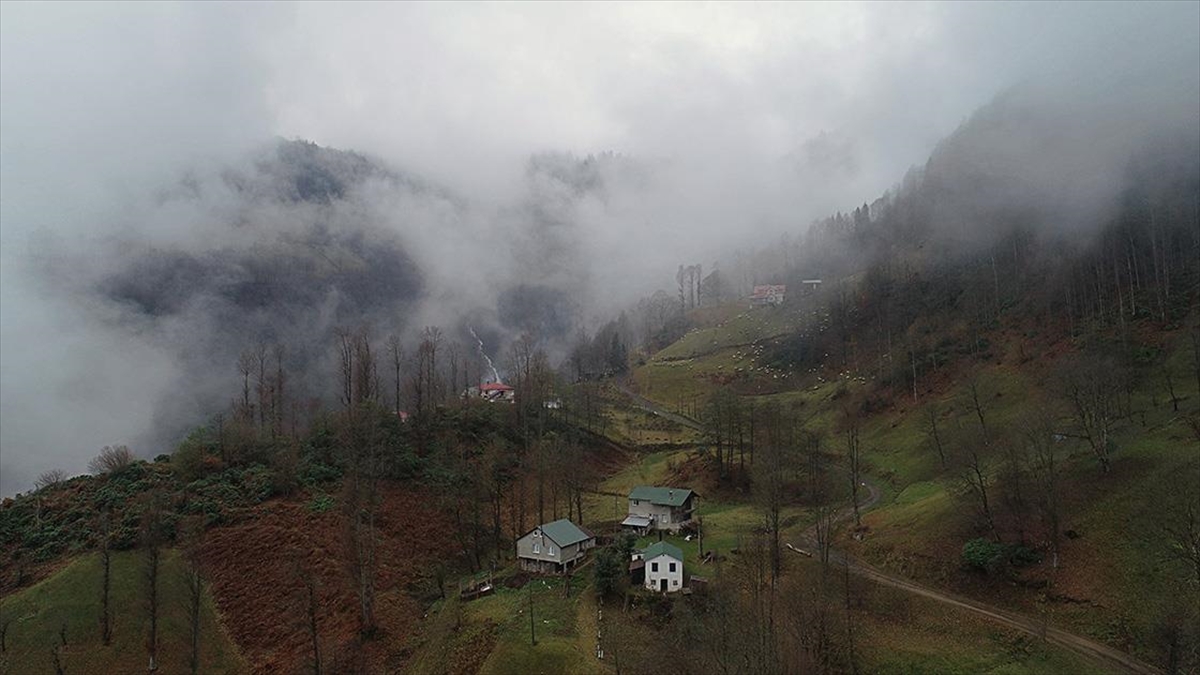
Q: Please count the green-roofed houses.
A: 3